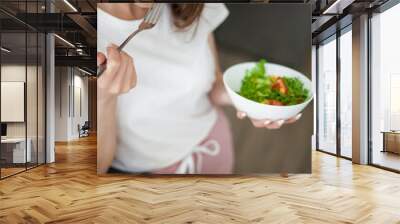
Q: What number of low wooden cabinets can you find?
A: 1